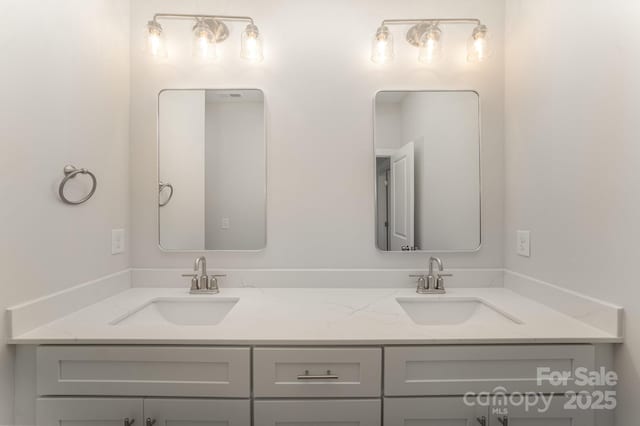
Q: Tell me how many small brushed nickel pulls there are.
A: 5